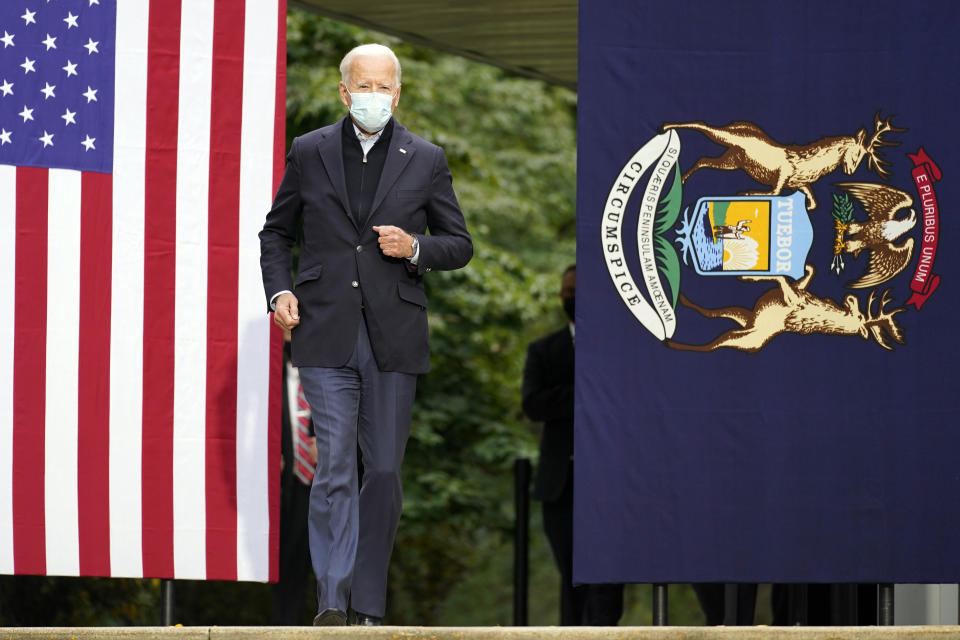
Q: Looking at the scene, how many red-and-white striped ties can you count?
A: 1